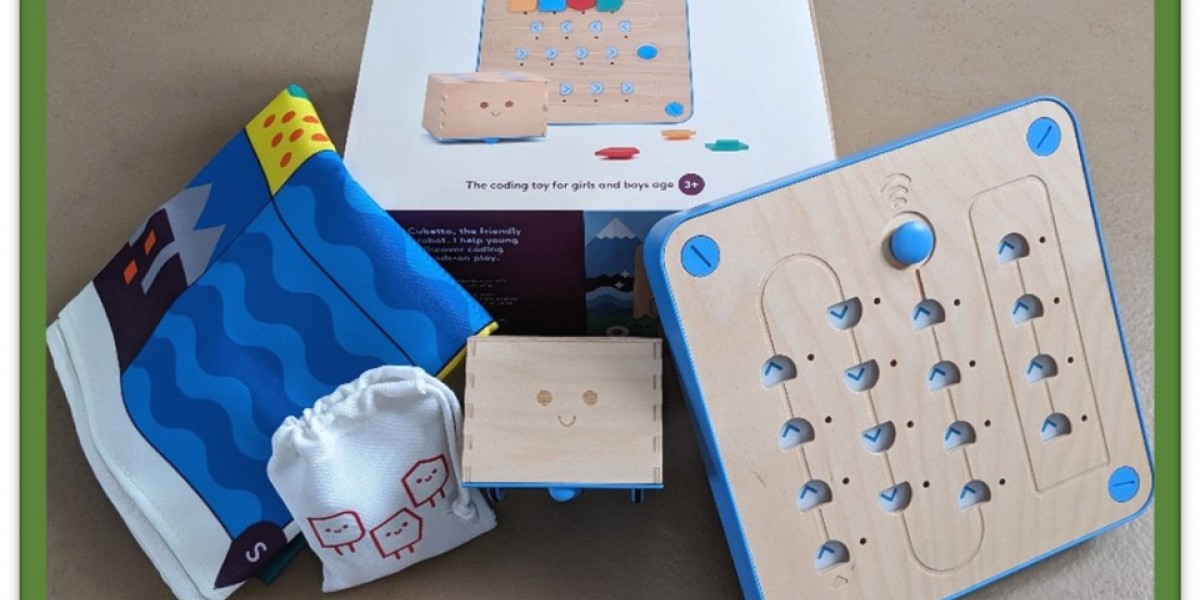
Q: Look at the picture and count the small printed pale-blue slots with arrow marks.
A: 11